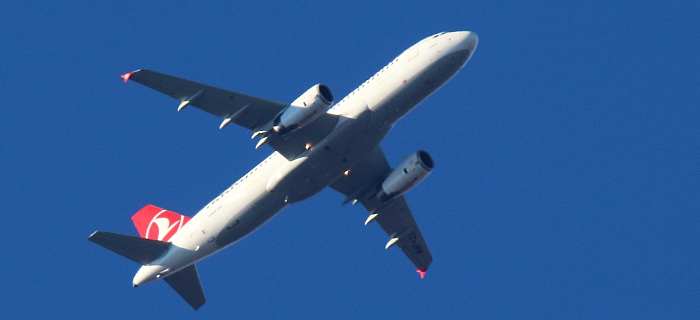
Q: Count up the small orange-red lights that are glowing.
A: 2